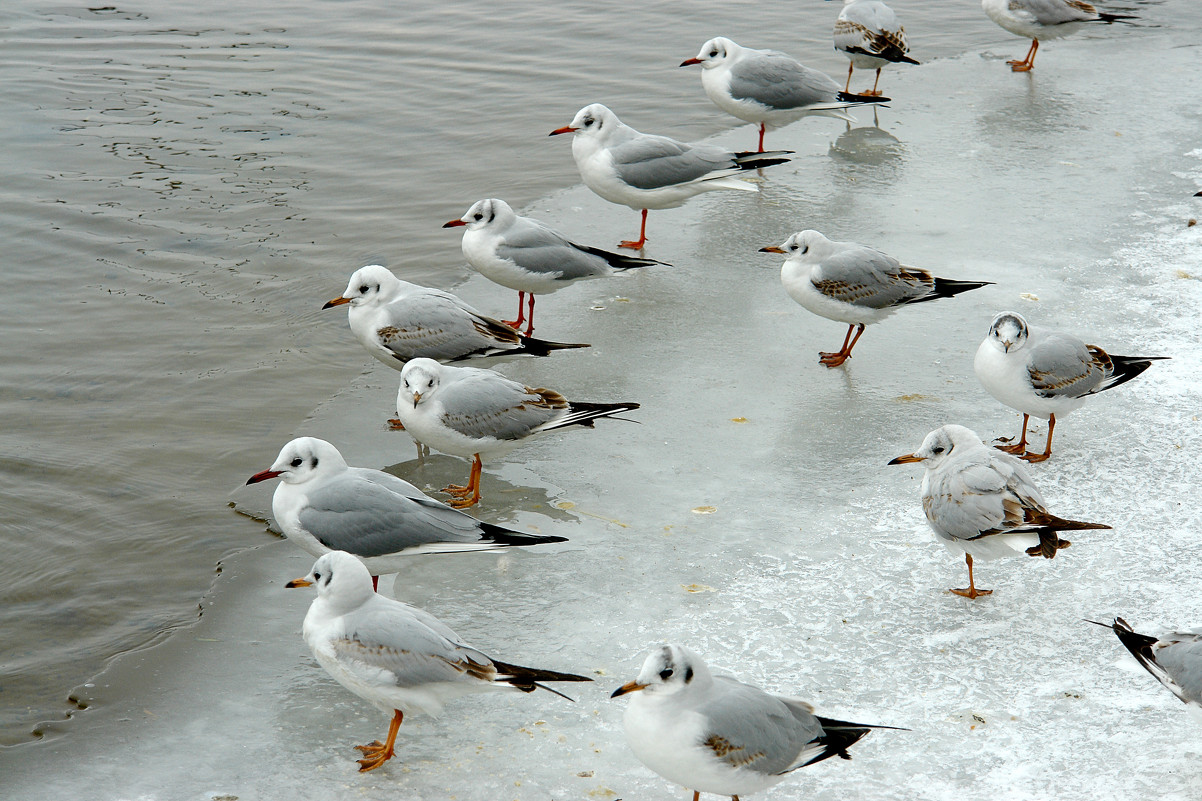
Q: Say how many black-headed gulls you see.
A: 14